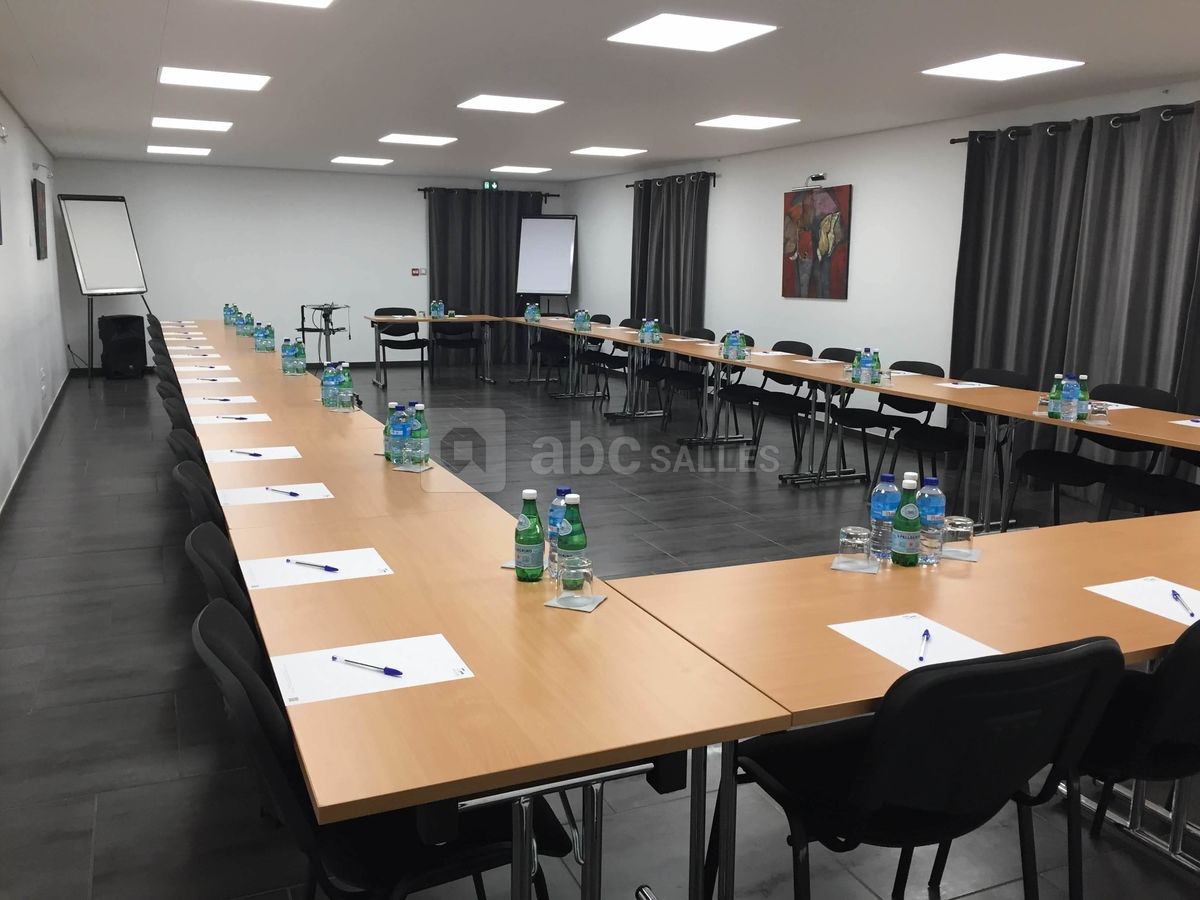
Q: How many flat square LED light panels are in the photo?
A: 12